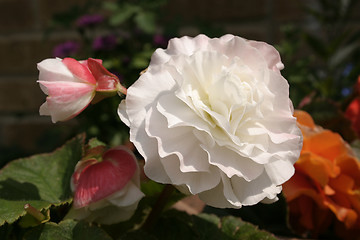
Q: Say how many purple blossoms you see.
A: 4